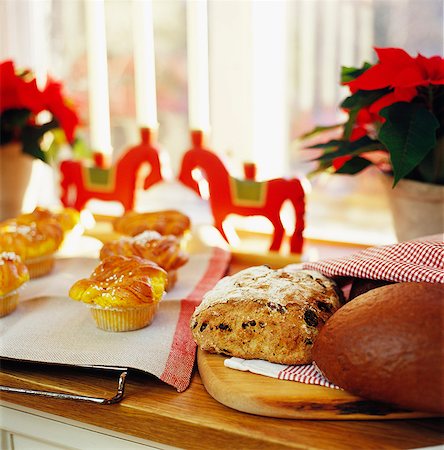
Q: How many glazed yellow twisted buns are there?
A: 6